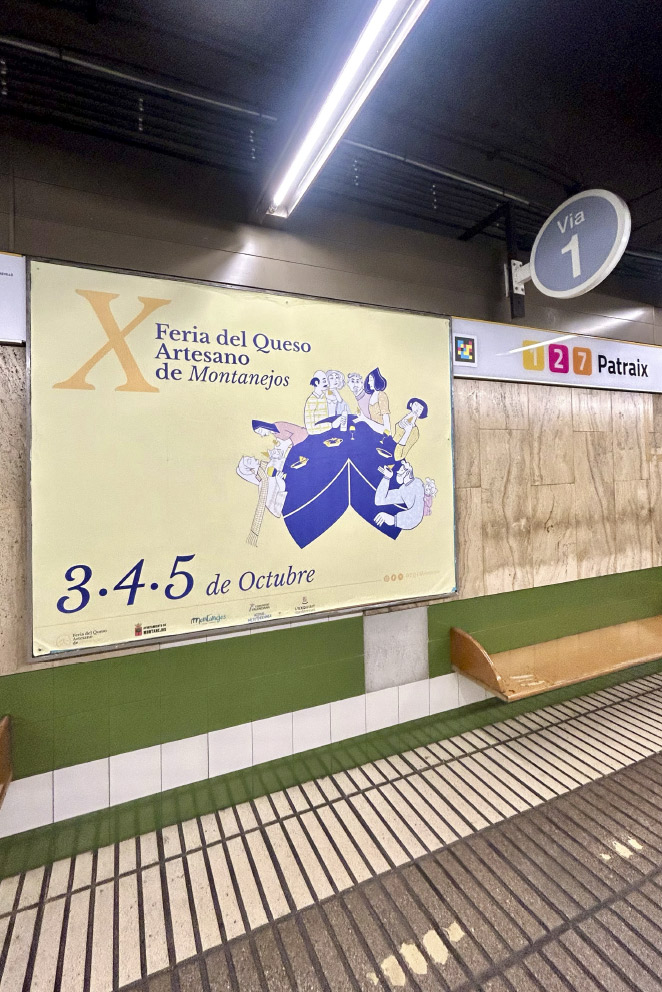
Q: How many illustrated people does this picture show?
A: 9